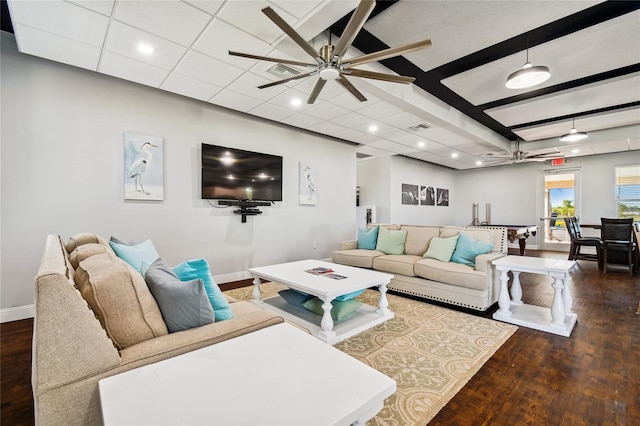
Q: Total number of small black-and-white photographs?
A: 3